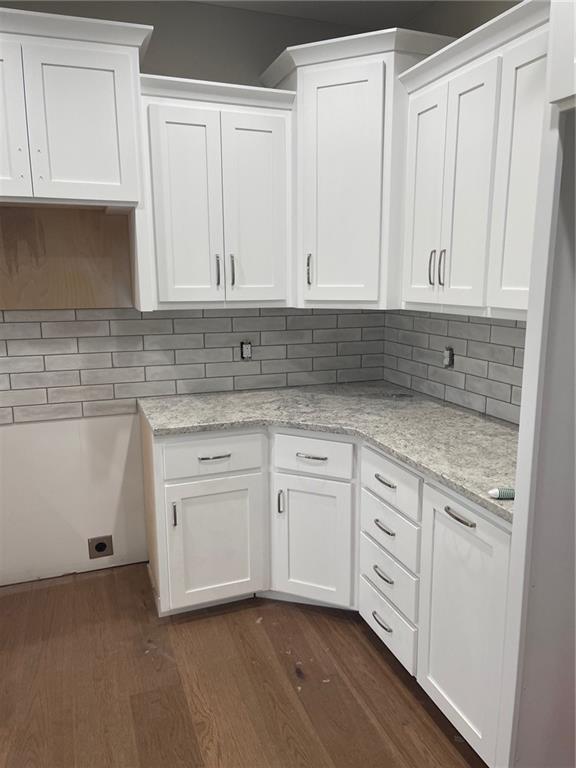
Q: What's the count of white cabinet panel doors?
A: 11